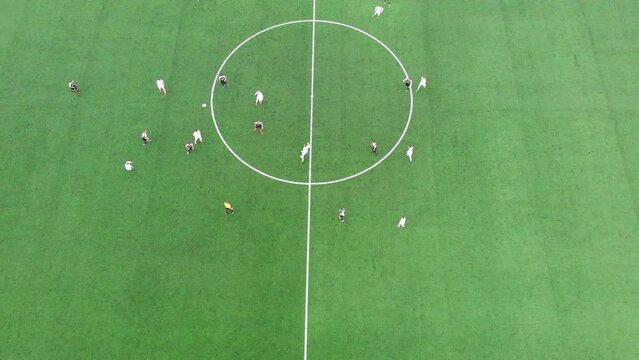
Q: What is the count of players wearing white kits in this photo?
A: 9